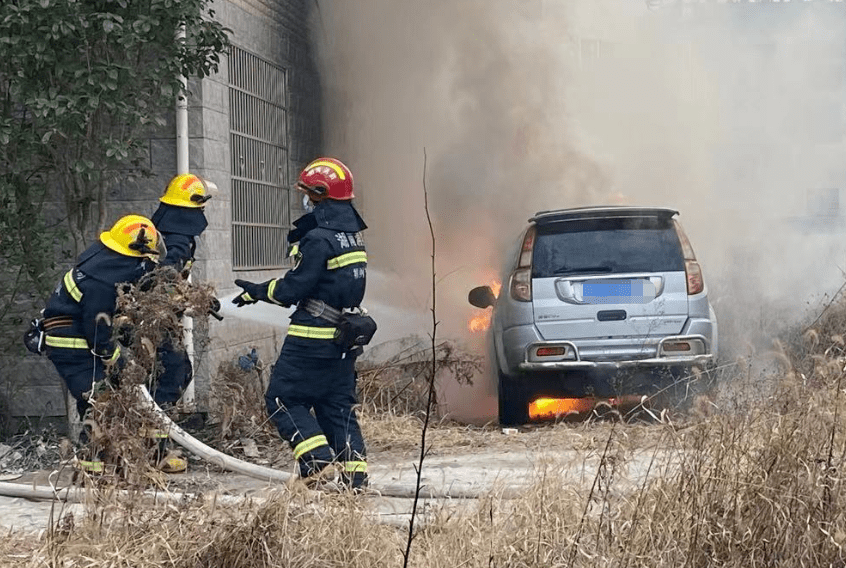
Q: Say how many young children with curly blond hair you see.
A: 0